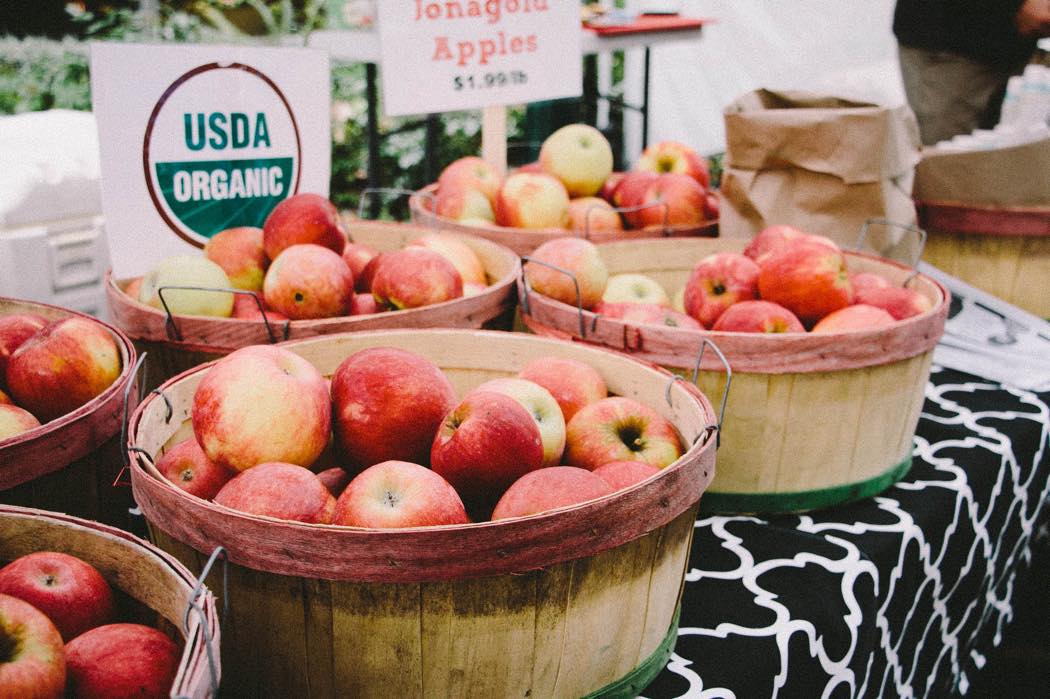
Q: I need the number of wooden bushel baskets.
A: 7